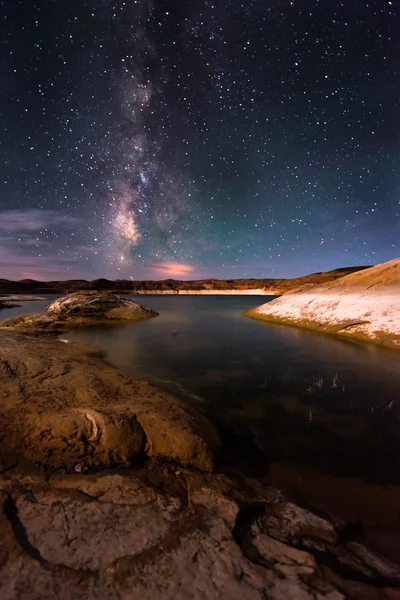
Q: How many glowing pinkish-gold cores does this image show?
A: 1